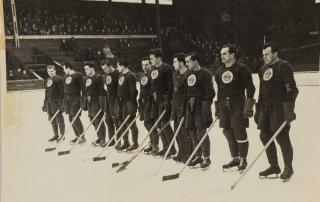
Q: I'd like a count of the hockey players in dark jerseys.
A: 11